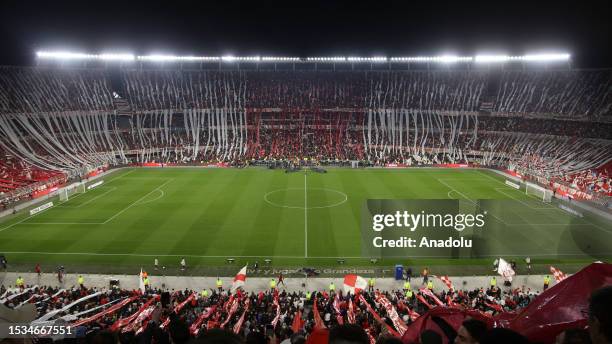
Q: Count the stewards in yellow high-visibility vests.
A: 14